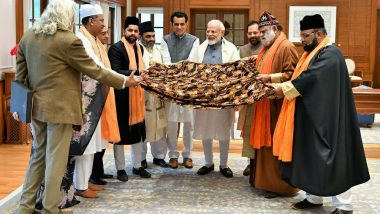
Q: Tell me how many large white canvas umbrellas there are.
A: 0